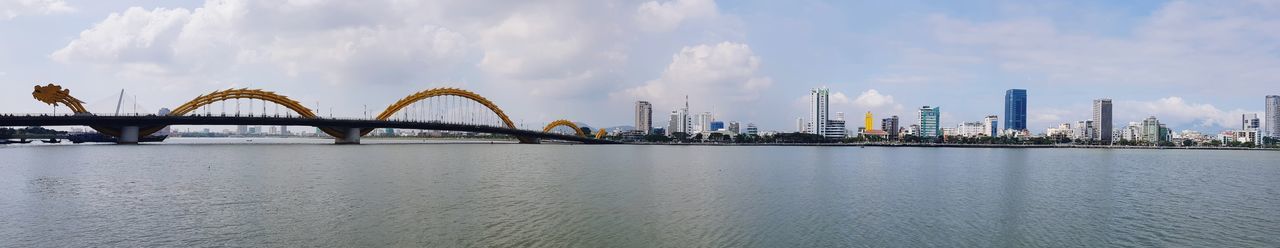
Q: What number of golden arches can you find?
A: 3